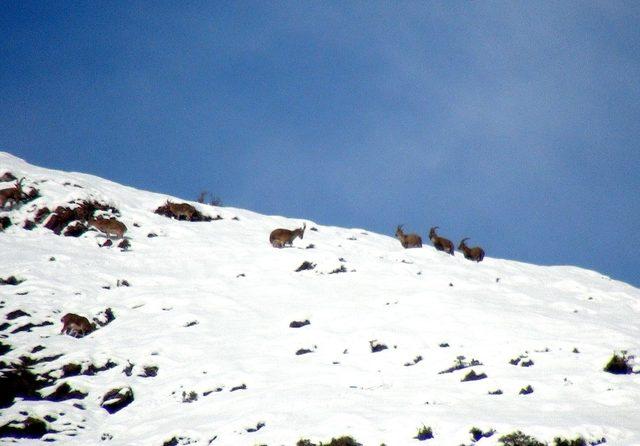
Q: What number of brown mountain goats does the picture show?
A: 8